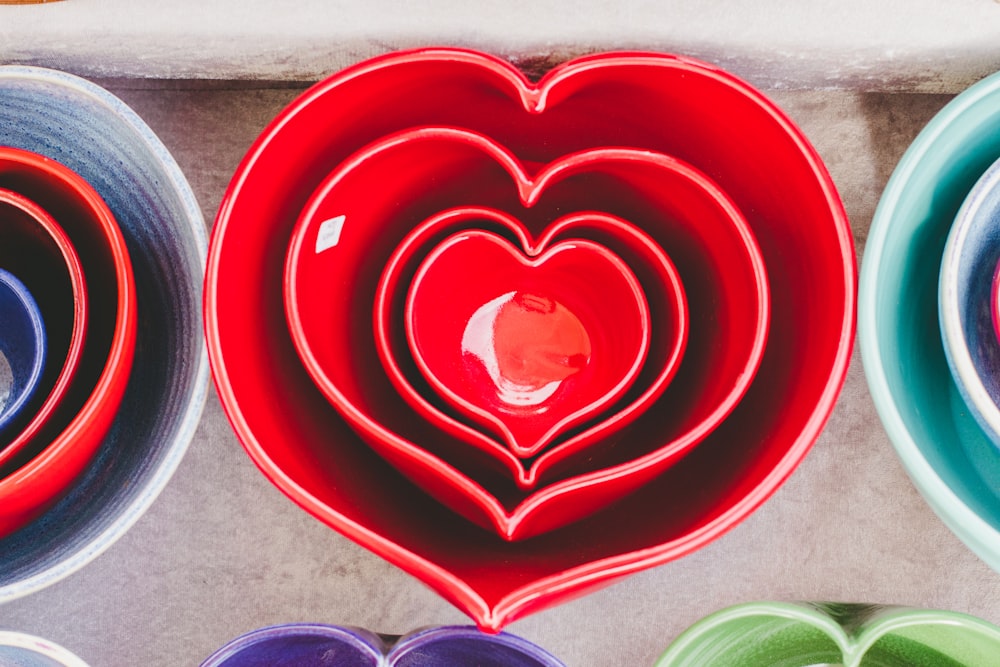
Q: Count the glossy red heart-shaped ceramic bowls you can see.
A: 4